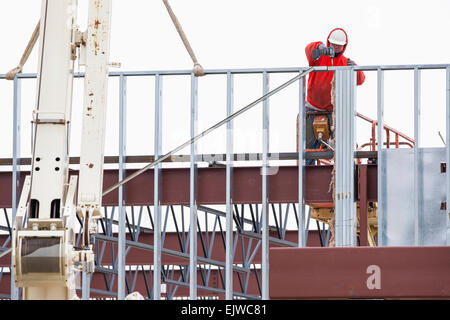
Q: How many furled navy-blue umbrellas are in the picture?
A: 0